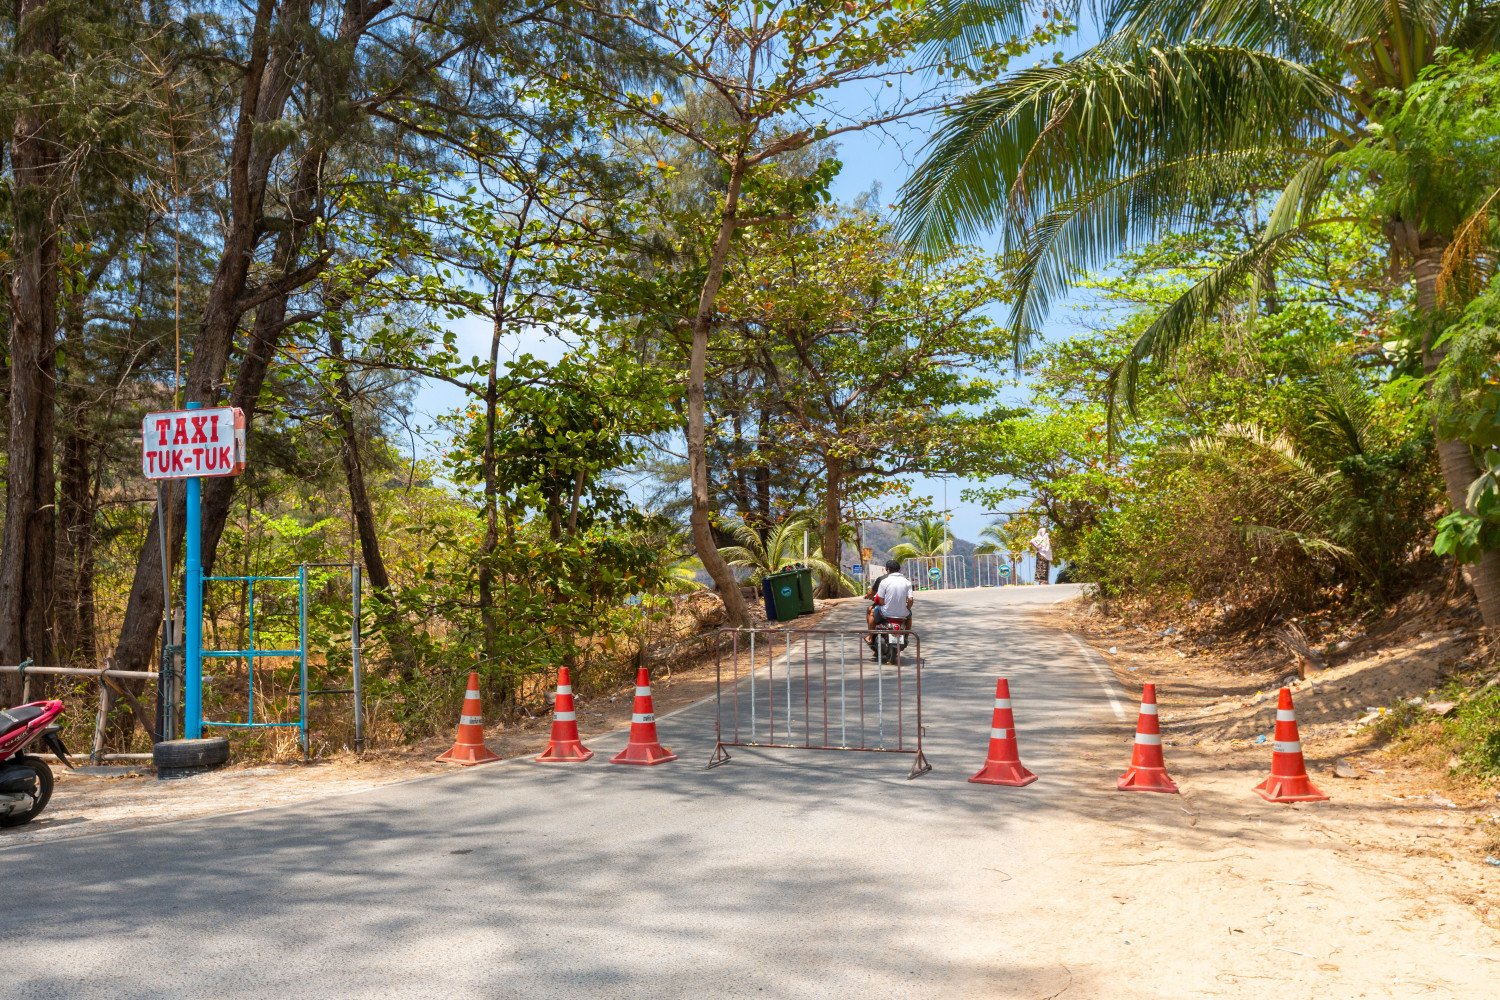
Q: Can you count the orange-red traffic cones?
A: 6